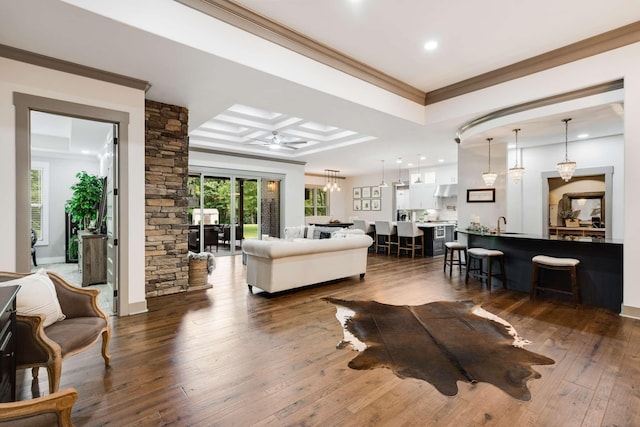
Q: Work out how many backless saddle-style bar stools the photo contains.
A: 3